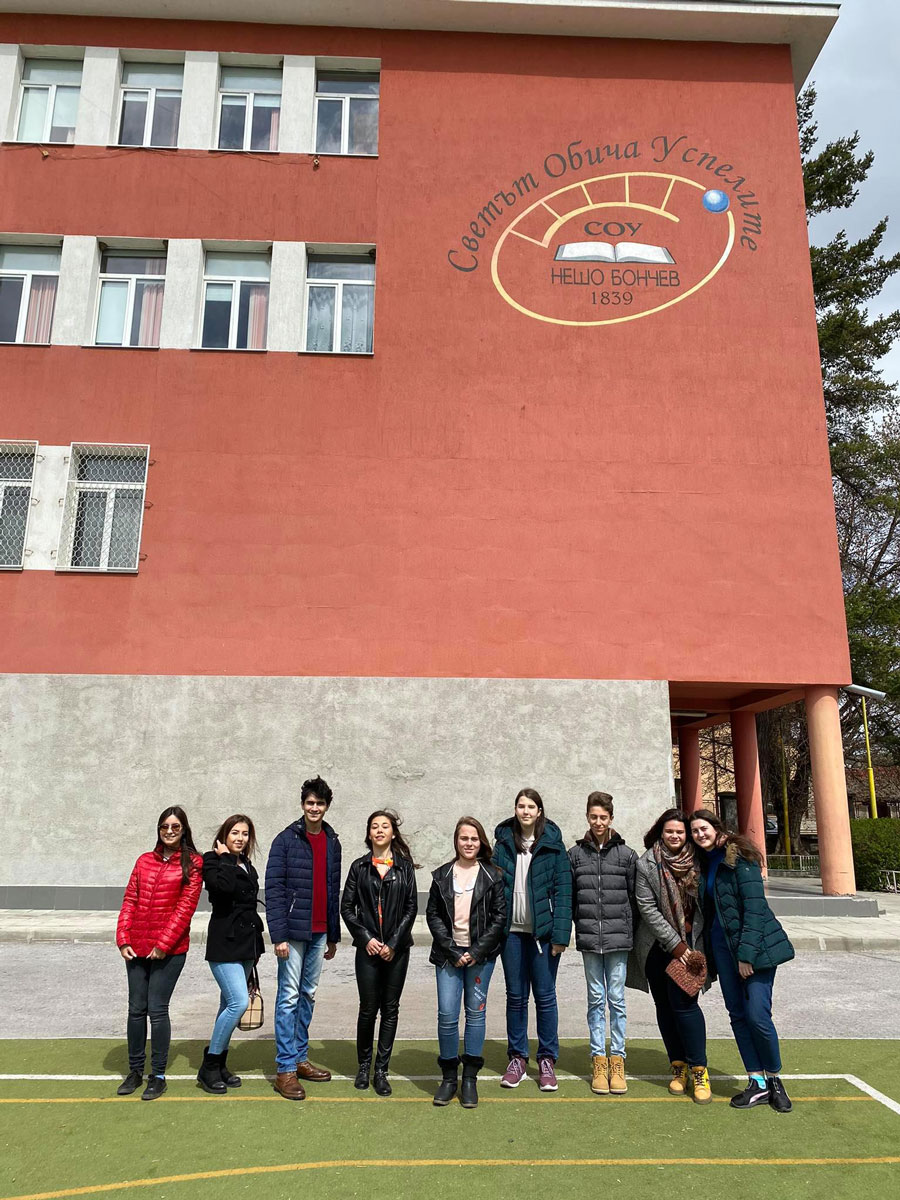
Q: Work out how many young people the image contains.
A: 9